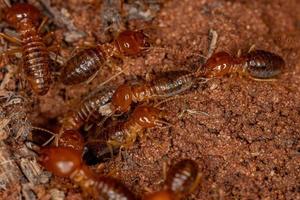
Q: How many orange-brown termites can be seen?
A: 8